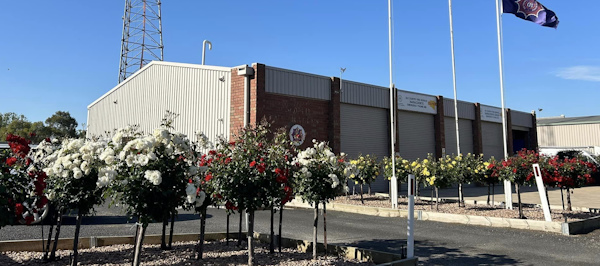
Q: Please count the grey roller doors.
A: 4